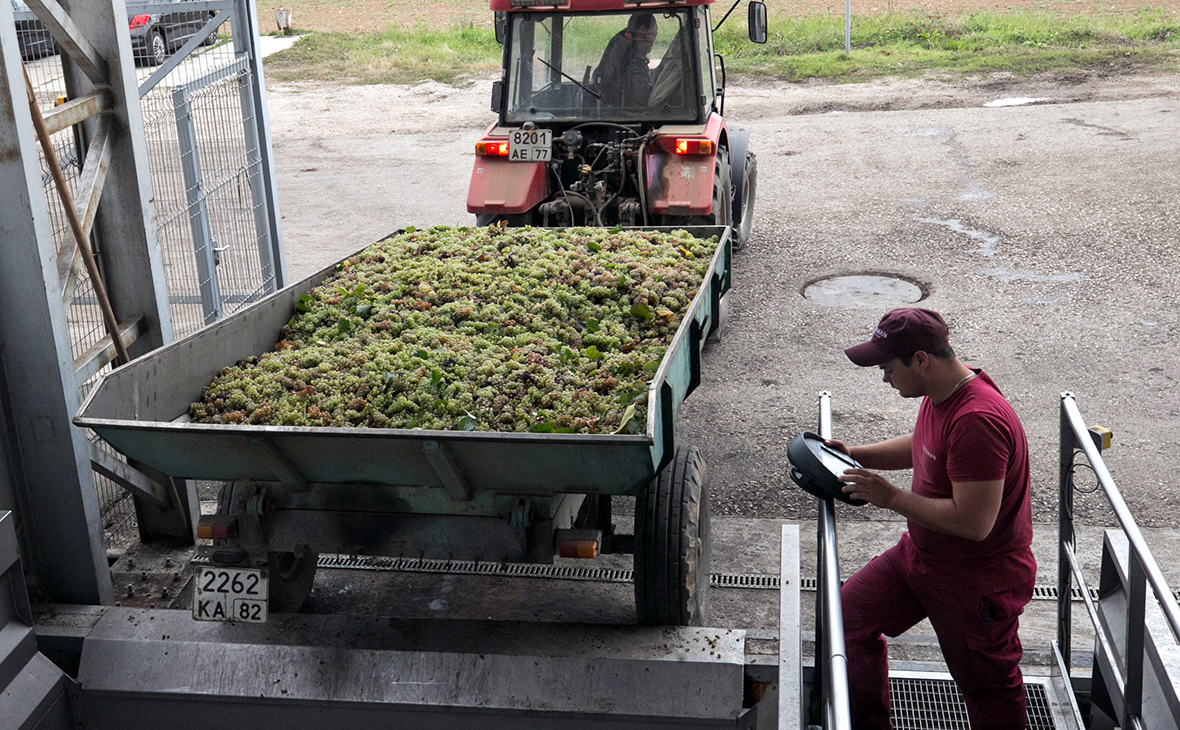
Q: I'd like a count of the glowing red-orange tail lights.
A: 2